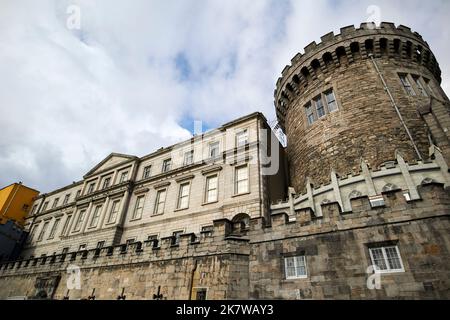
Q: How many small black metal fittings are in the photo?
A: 4